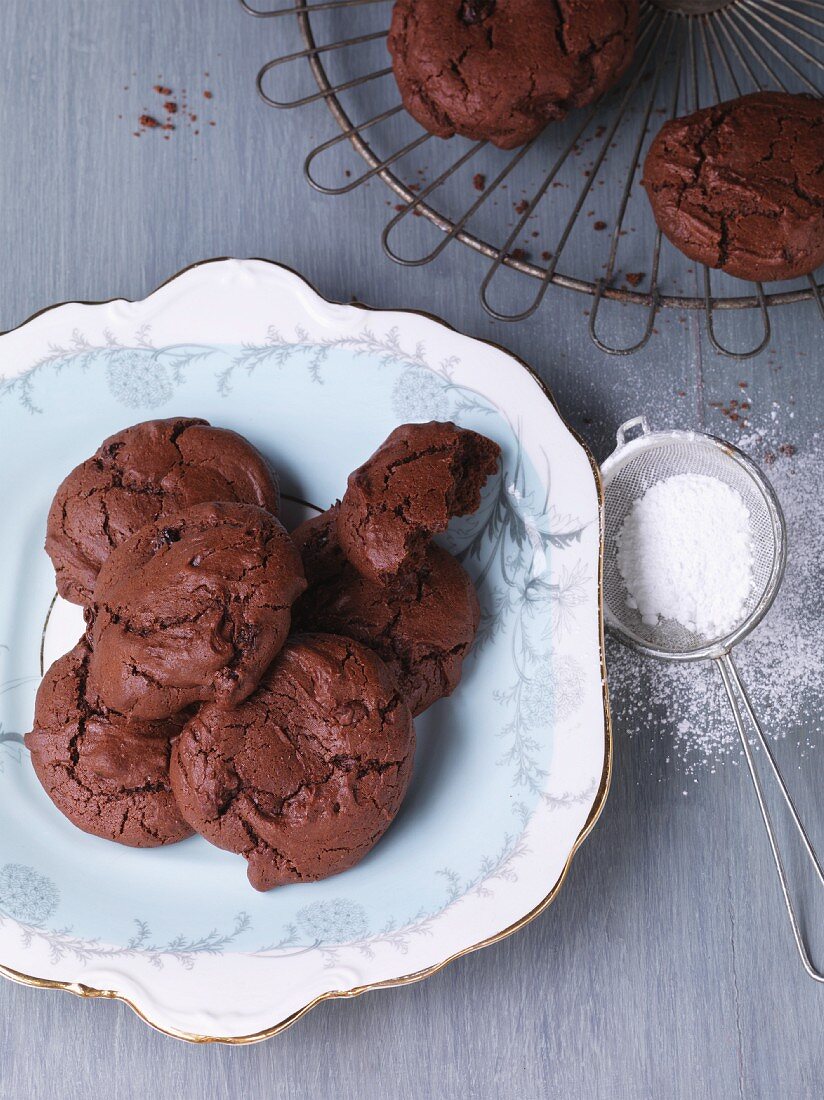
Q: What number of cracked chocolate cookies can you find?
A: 8